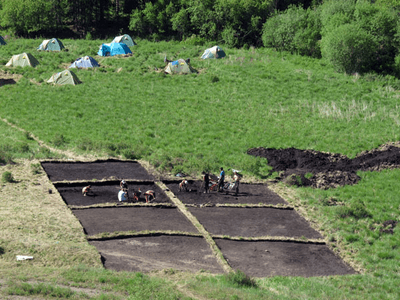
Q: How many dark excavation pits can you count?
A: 7